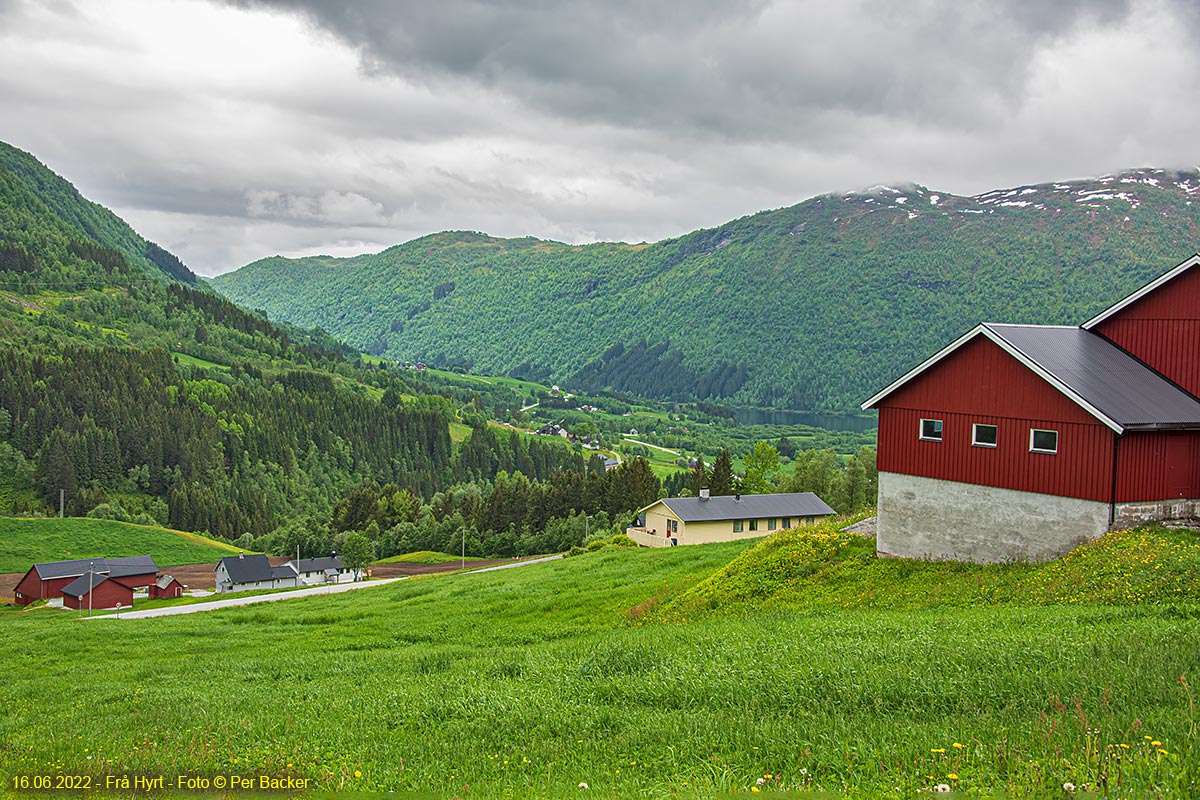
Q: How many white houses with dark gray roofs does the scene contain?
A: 2